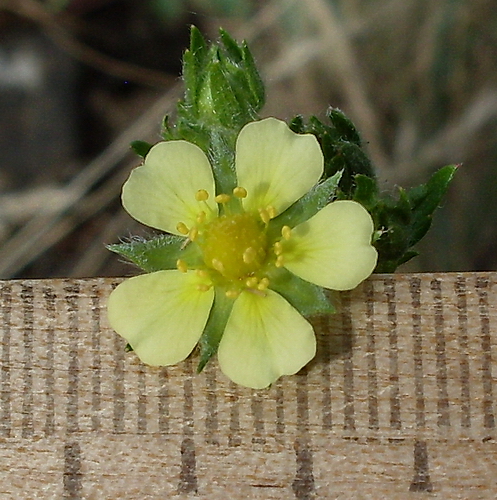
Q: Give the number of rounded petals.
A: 5